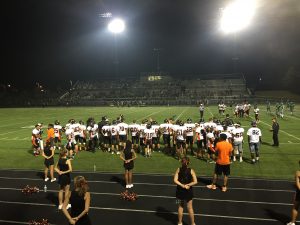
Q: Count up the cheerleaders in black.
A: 6